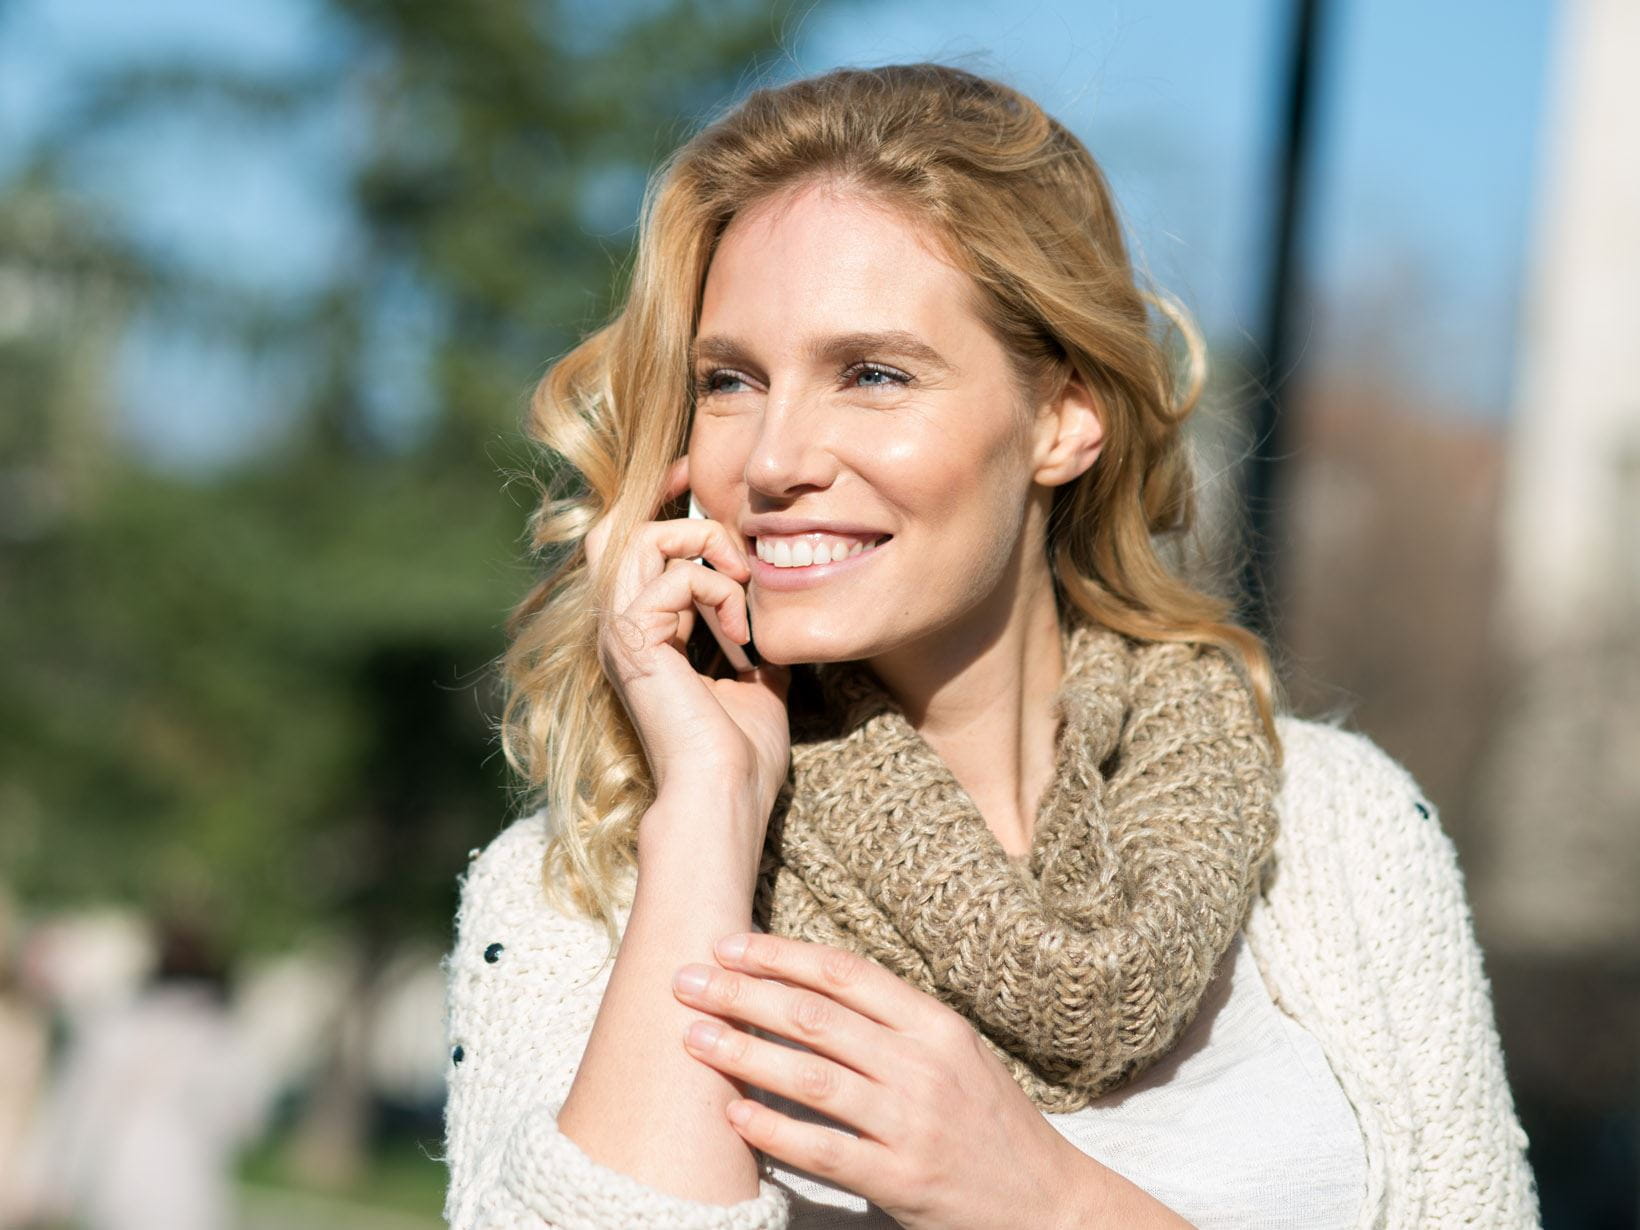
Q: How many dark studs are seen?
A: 3